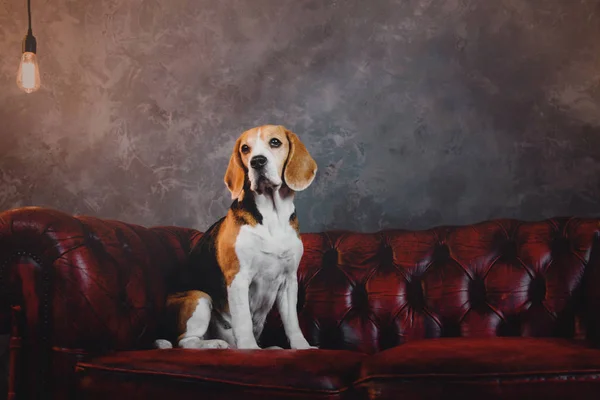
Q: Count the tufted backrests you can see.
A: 1